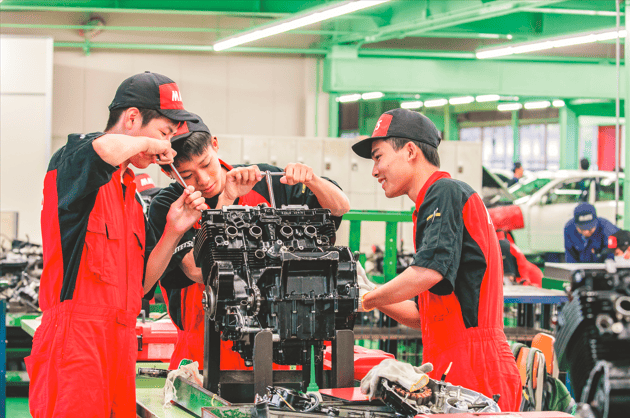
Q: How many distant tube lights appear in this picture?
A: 9